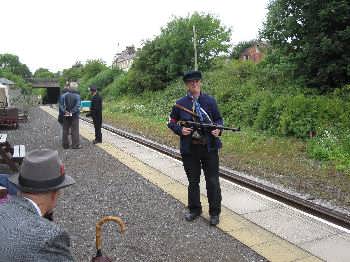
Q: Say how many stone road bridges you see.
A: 1